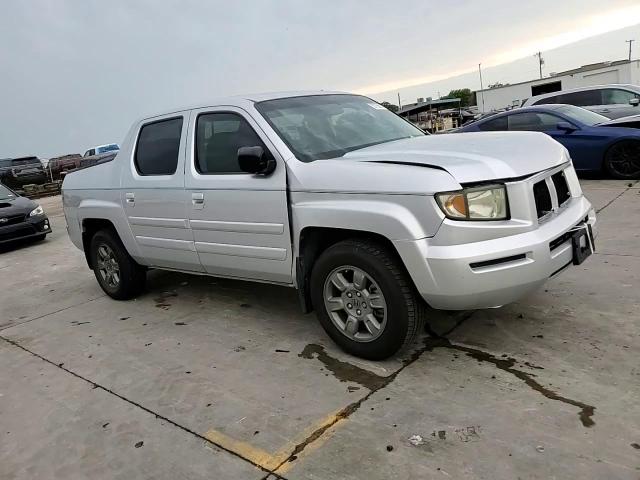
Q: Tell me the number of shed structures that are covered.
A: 1